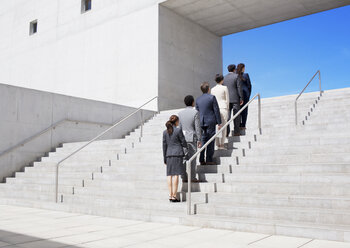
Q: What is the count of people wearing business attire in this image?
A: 6